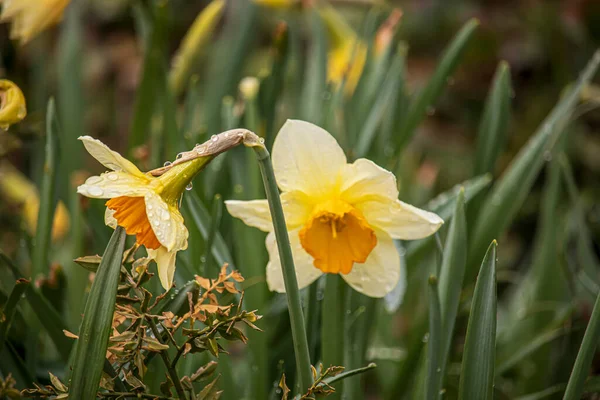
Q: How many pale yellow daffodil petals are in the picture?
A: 12